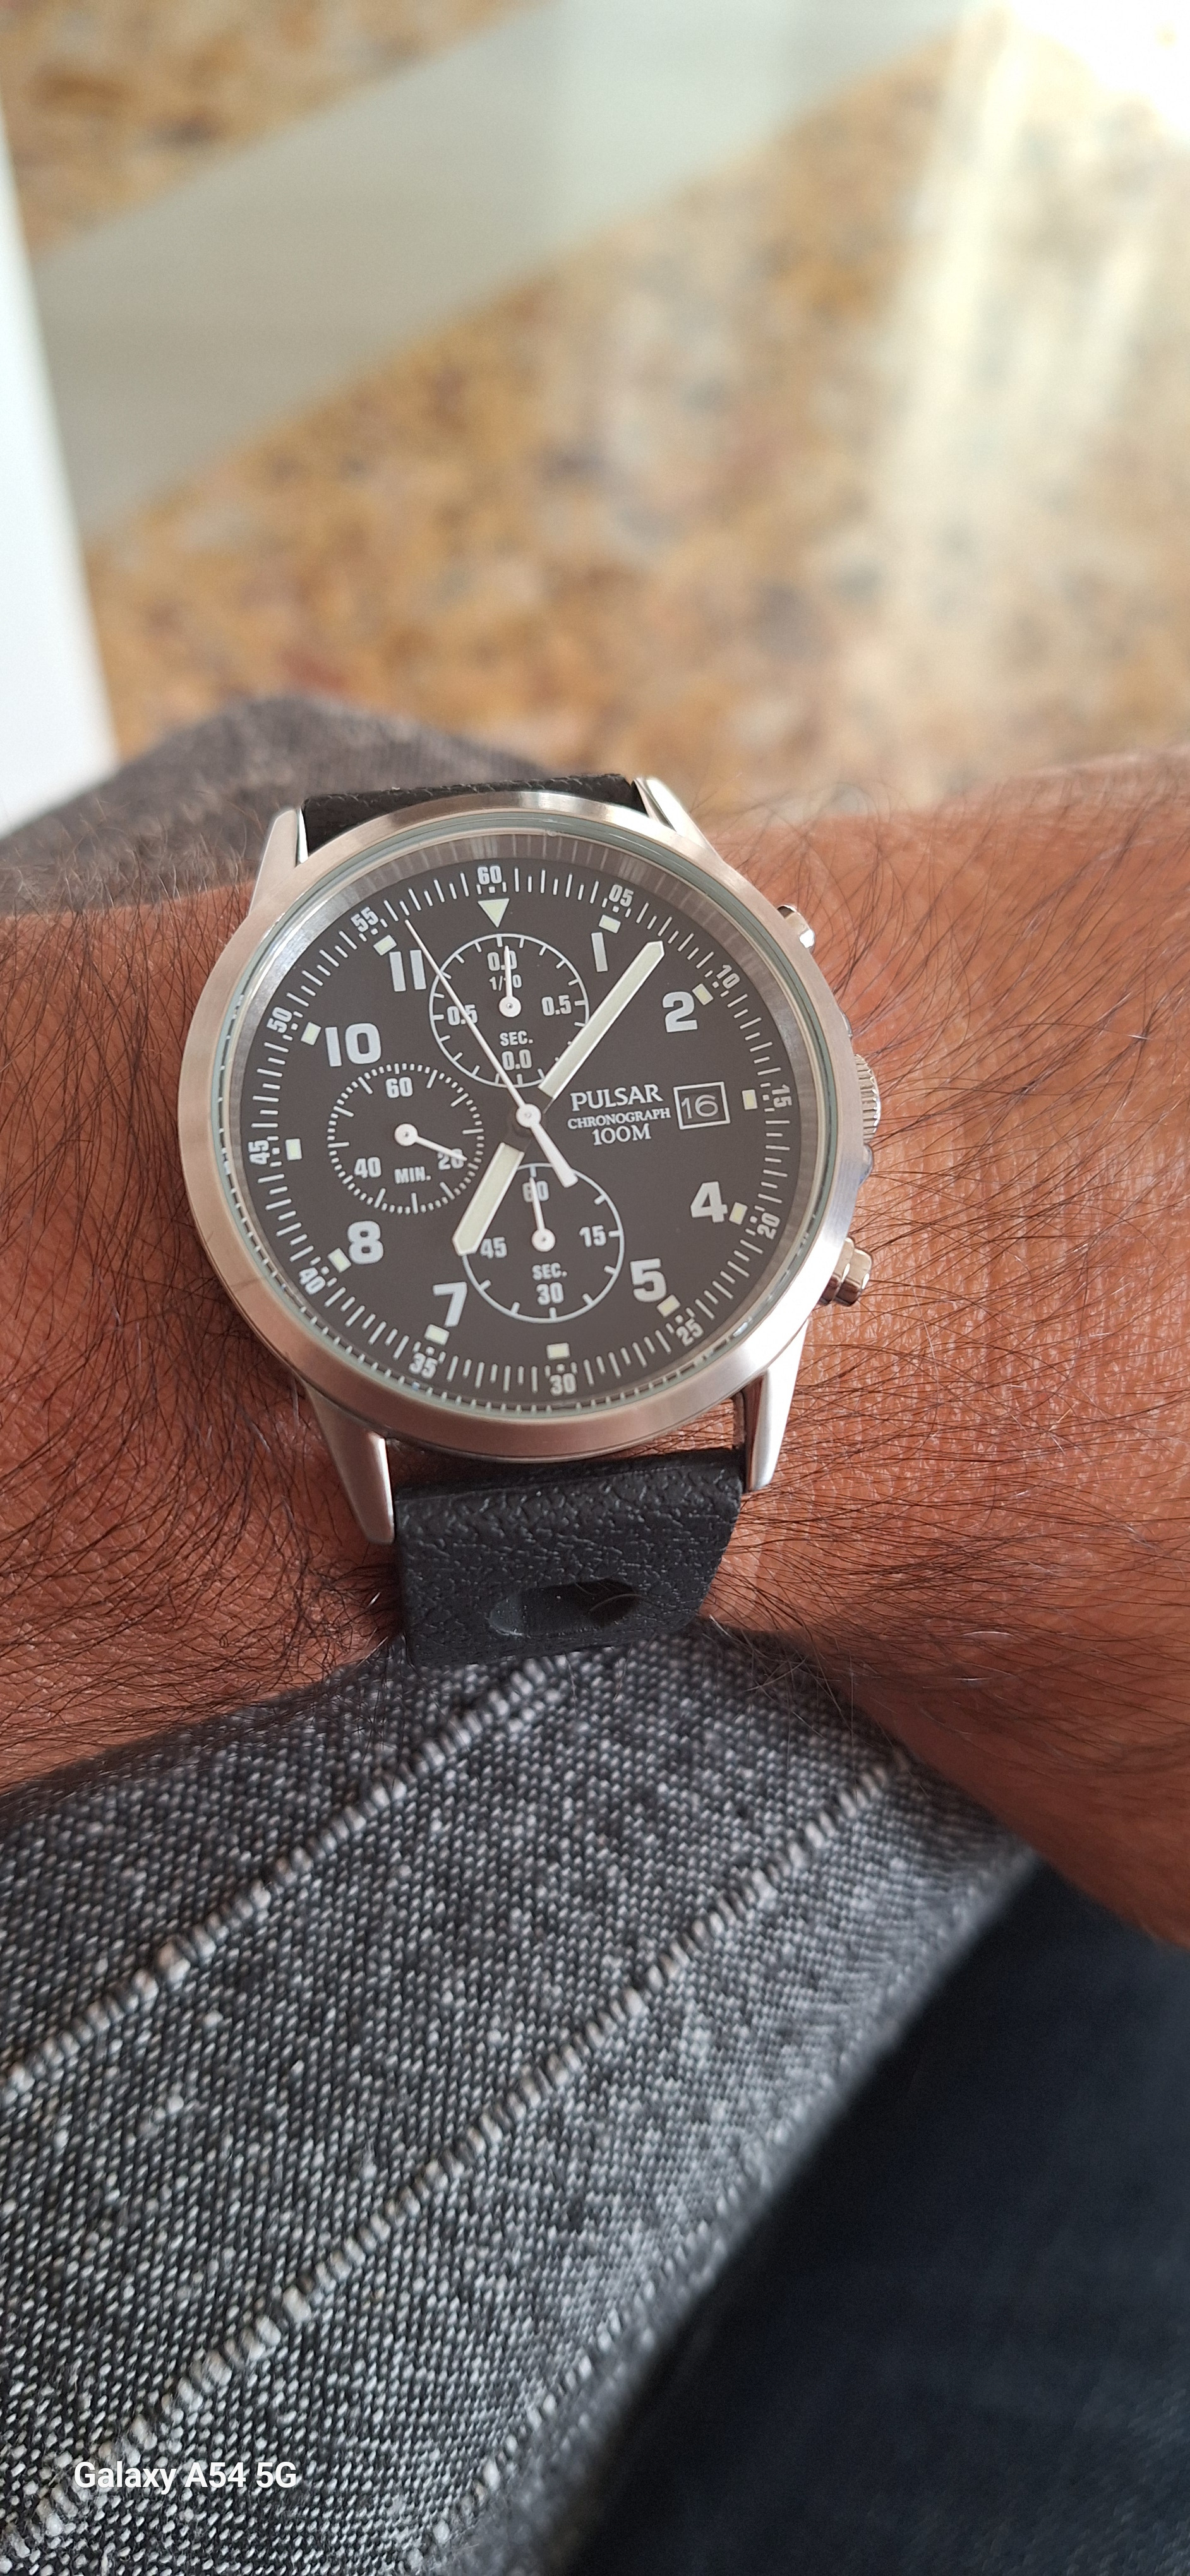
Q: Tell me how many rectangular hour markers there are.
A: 11